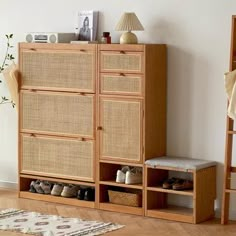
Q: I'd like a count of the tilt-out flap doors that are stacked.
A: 3